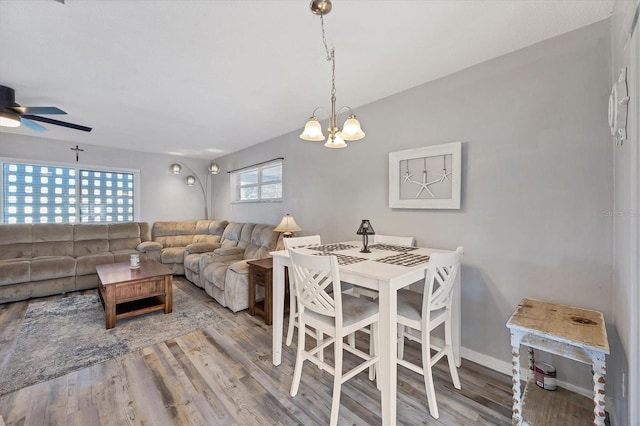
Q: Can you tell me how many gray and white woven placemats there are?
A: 4